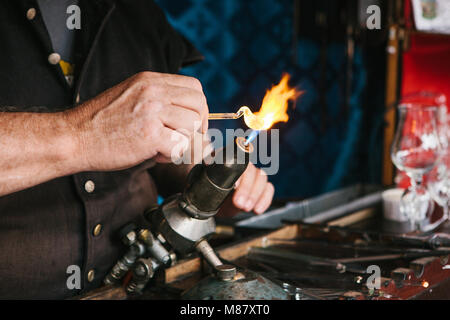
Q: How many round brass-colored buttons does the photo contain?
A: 5